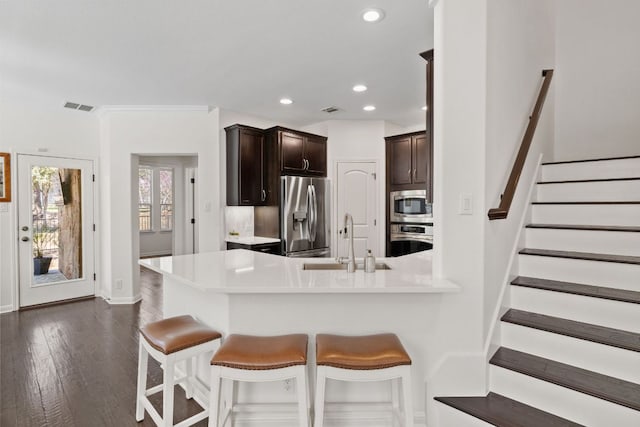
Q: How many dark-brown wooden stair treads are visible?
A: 9